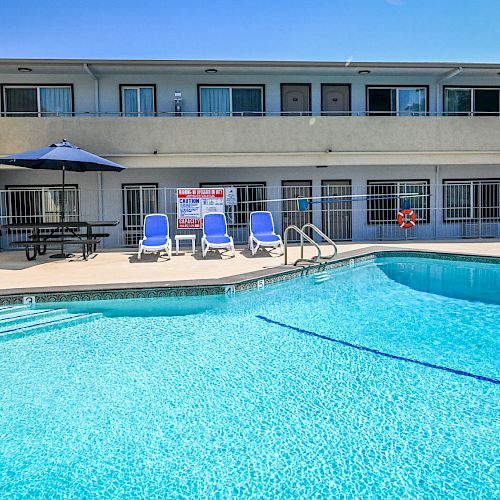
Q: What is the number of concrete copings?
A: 1